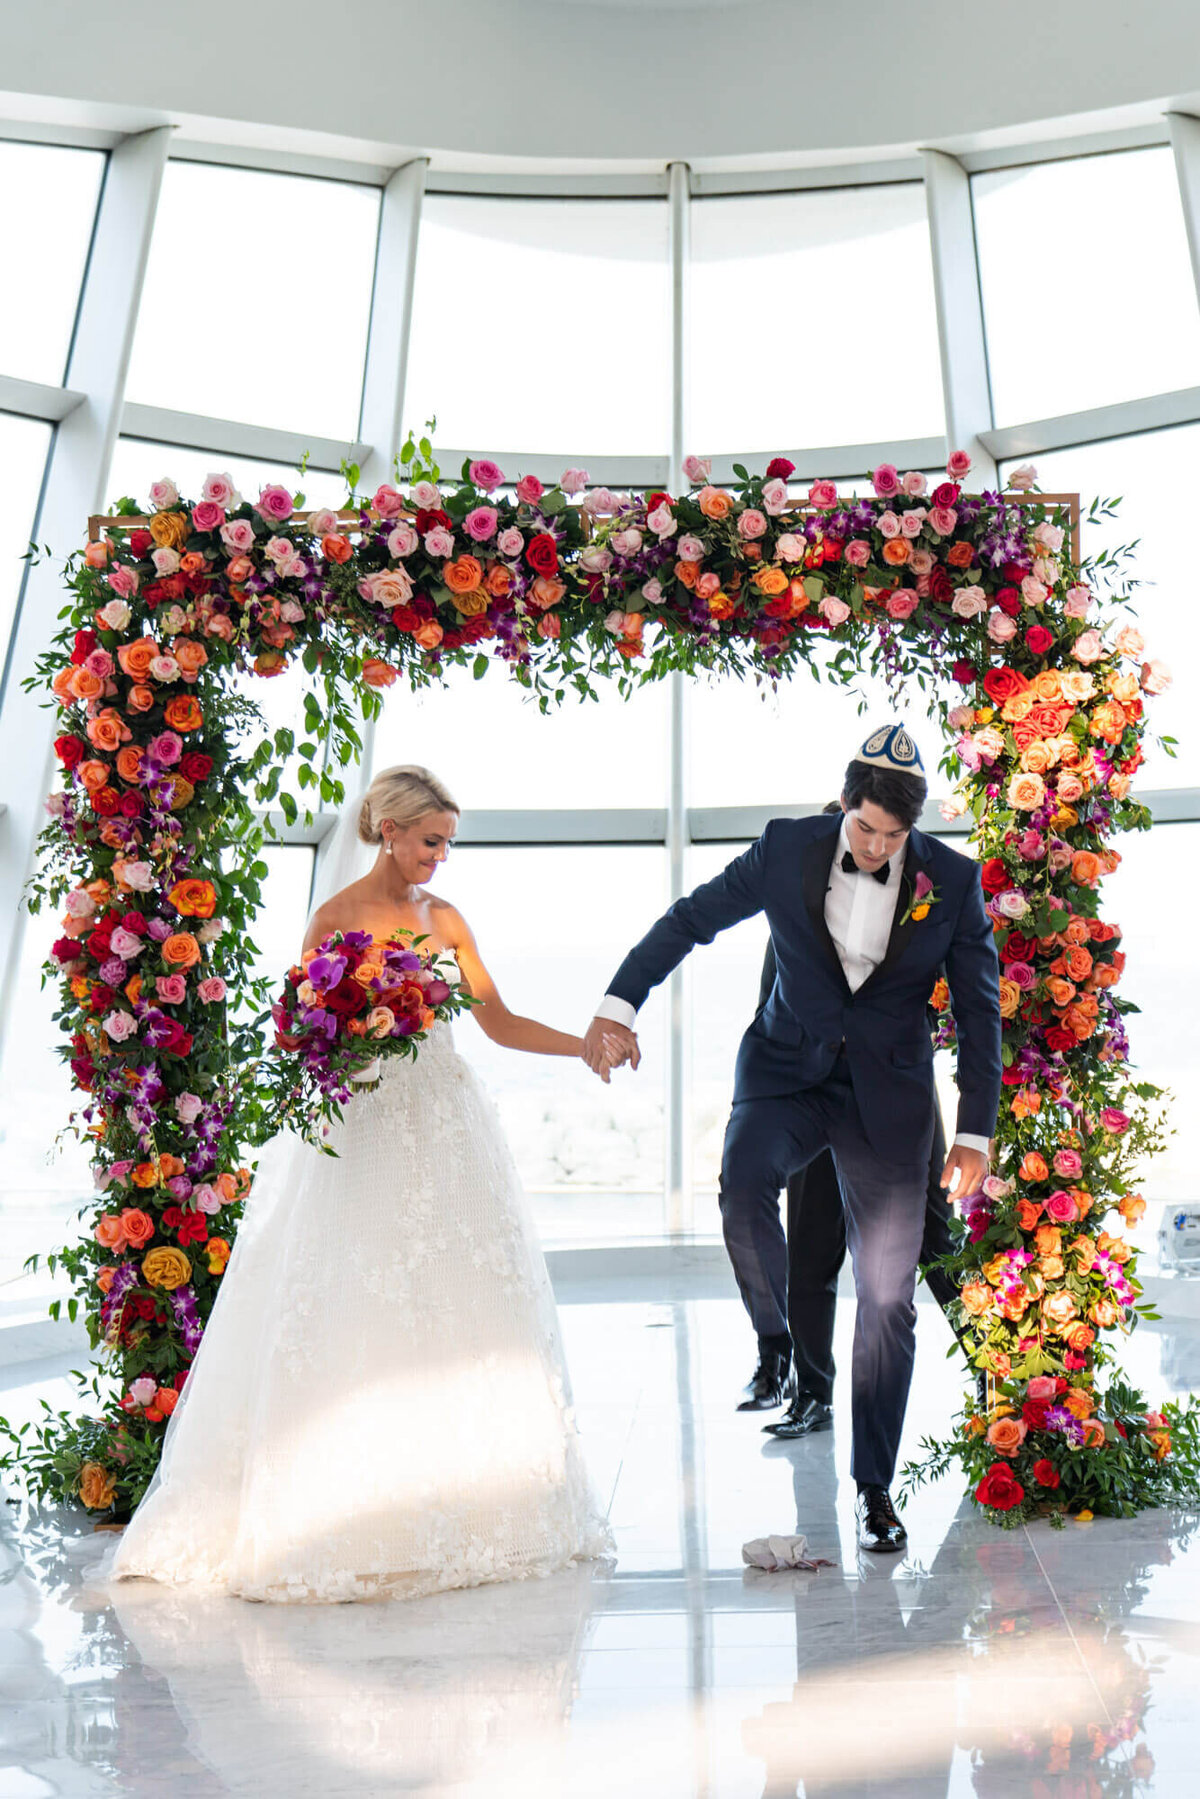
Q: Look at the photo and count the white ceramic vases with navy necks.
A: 0